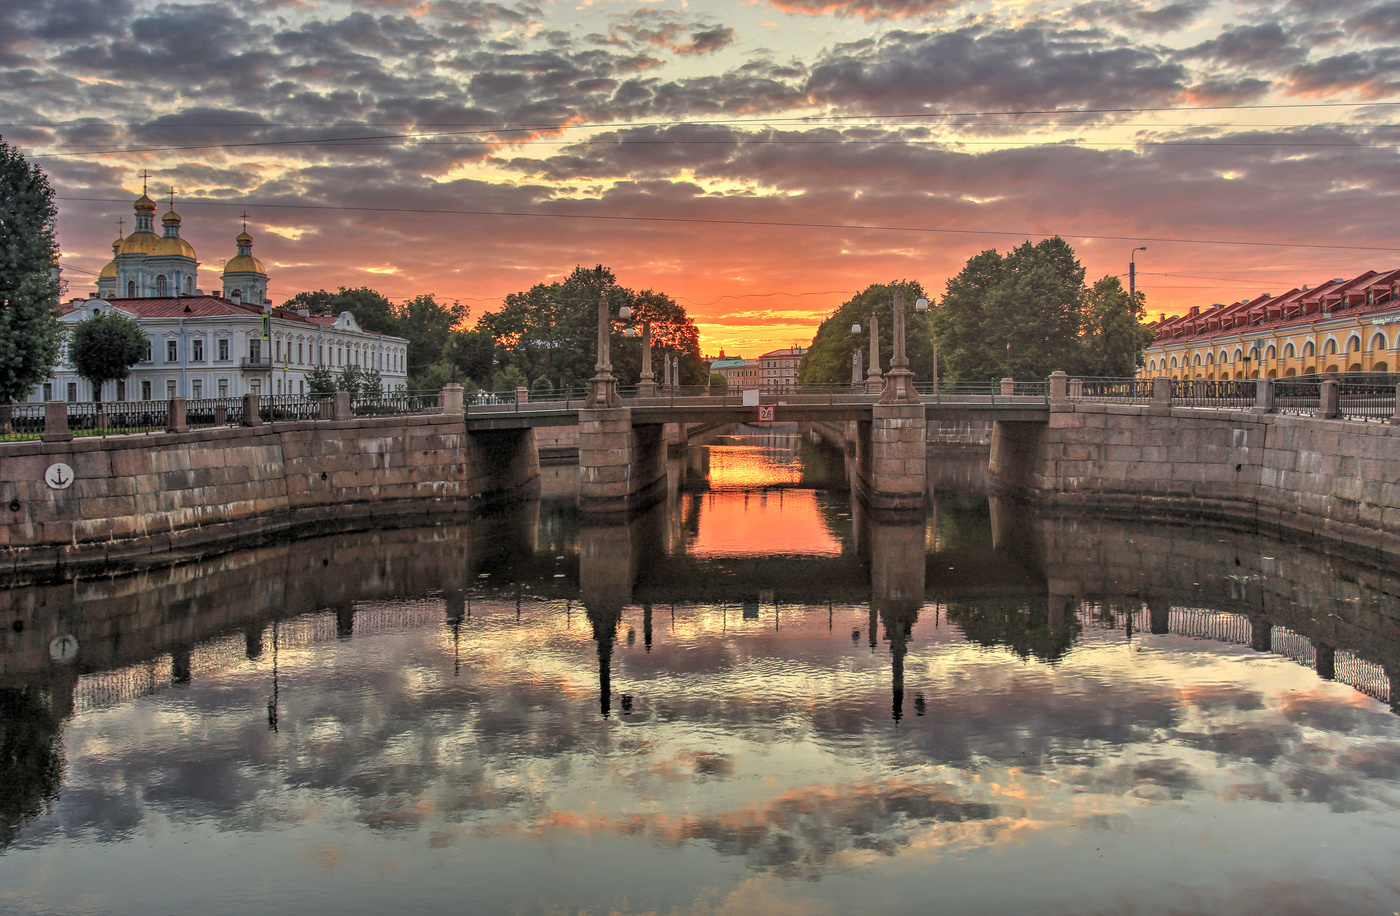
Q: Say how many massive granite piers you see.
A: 2